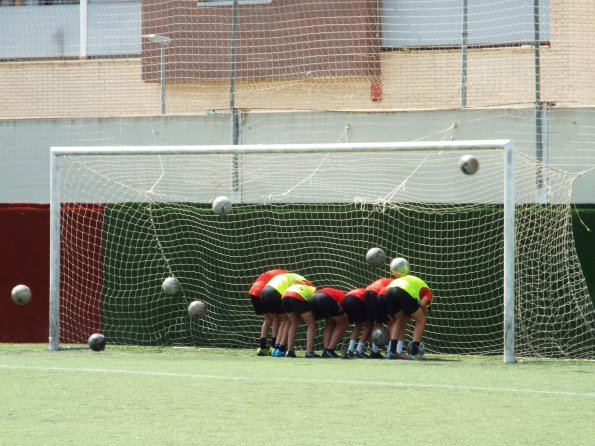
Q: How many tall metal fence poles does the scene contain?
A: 3